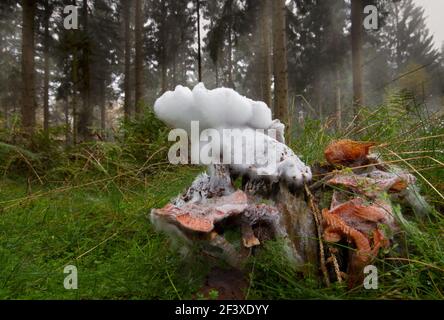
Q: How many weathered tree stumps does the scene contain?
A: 1